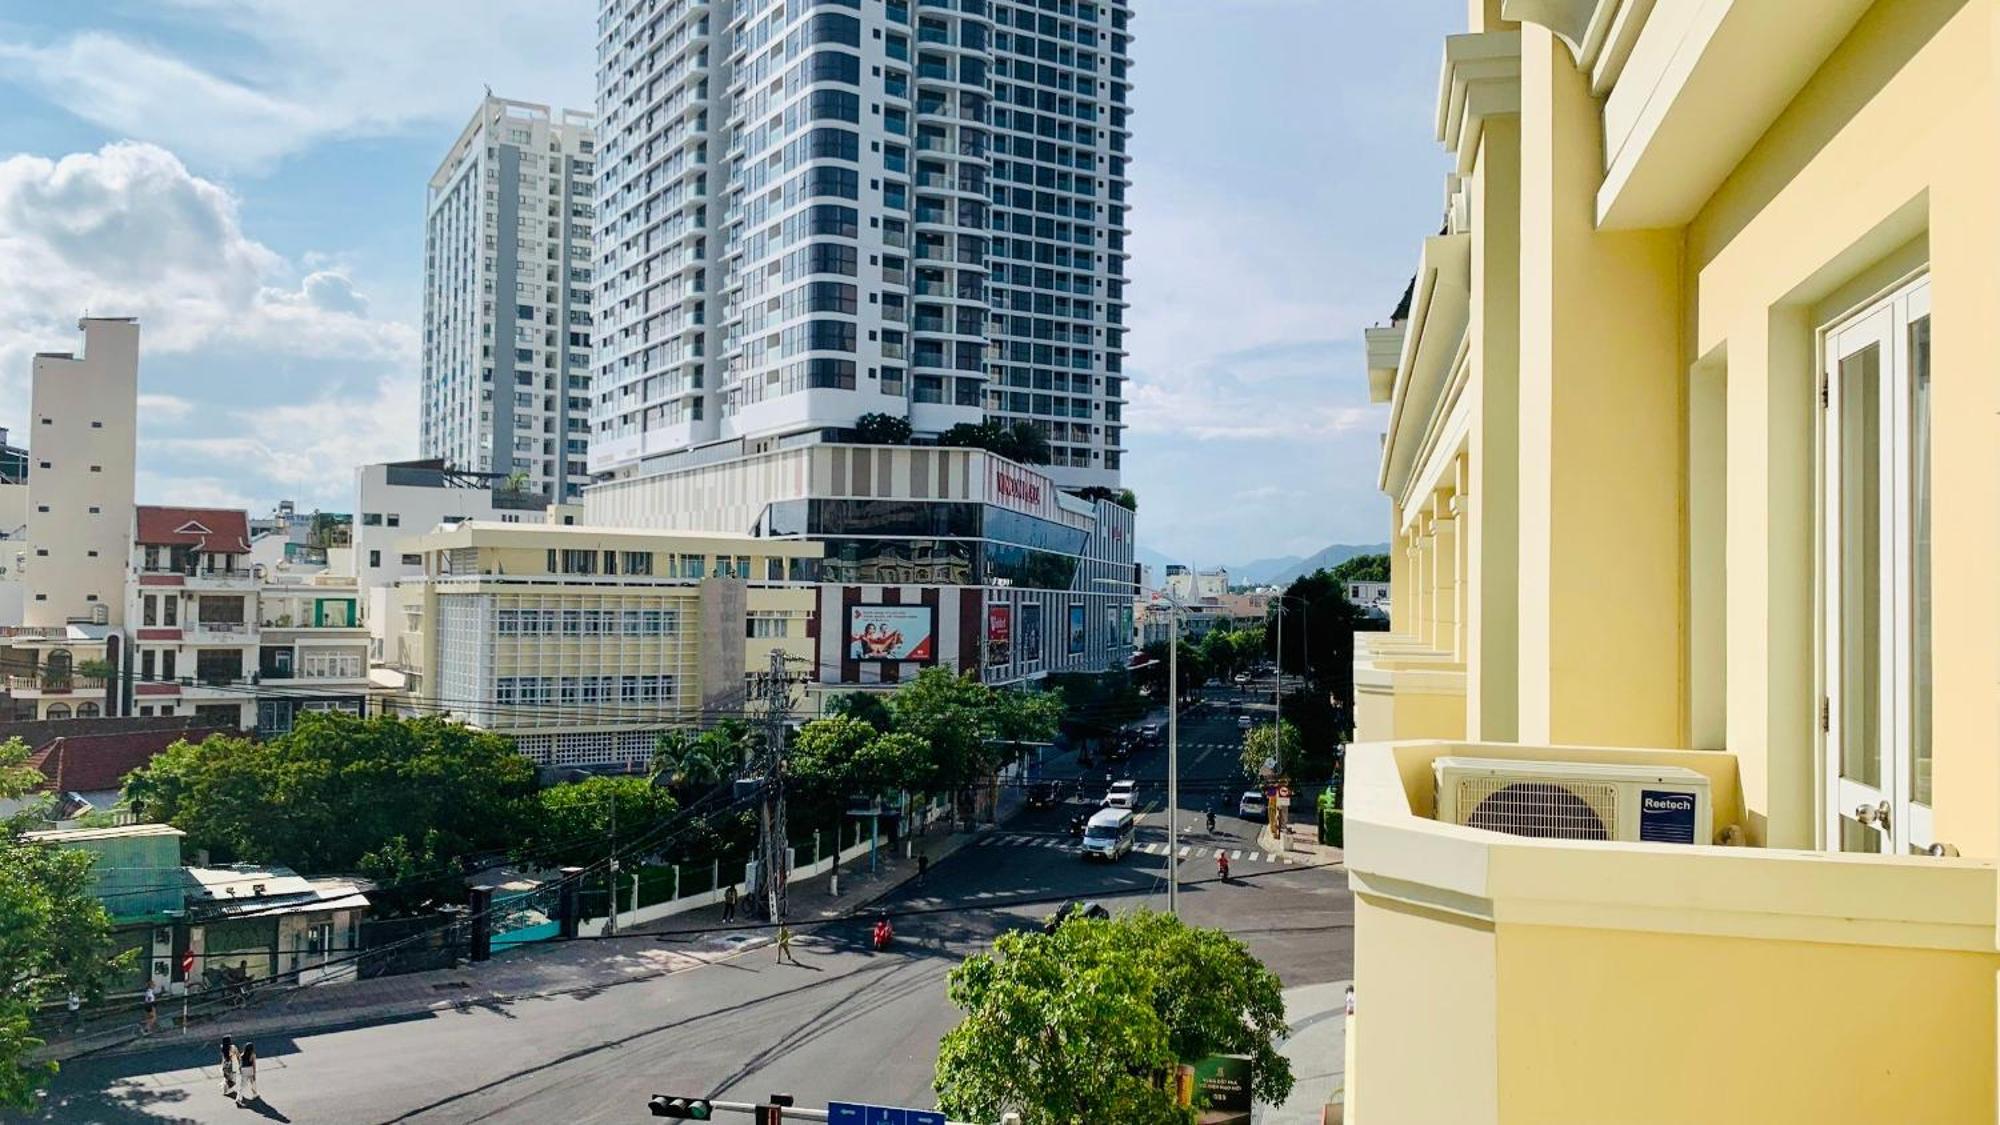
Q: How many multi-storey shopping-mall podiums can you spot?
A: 1